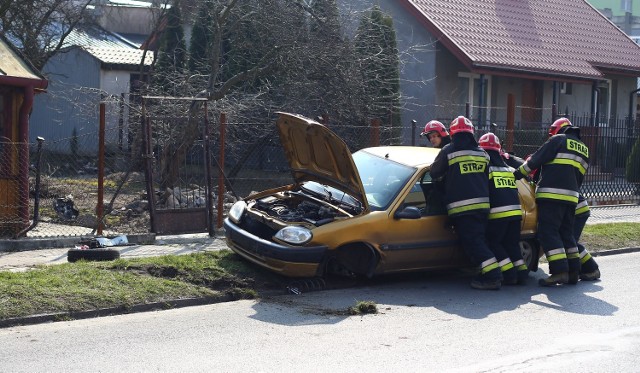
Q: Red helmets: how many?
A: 4